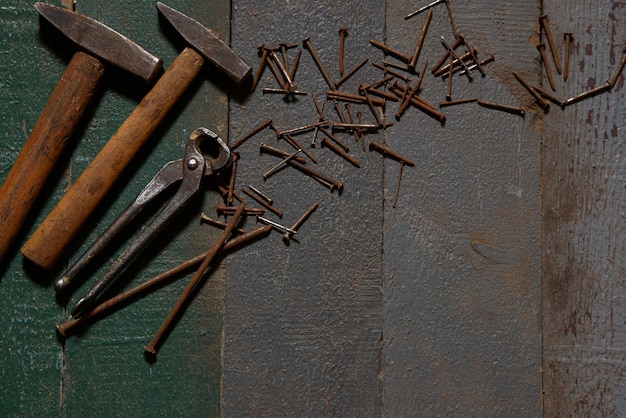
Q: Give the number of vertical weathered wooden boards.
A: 5